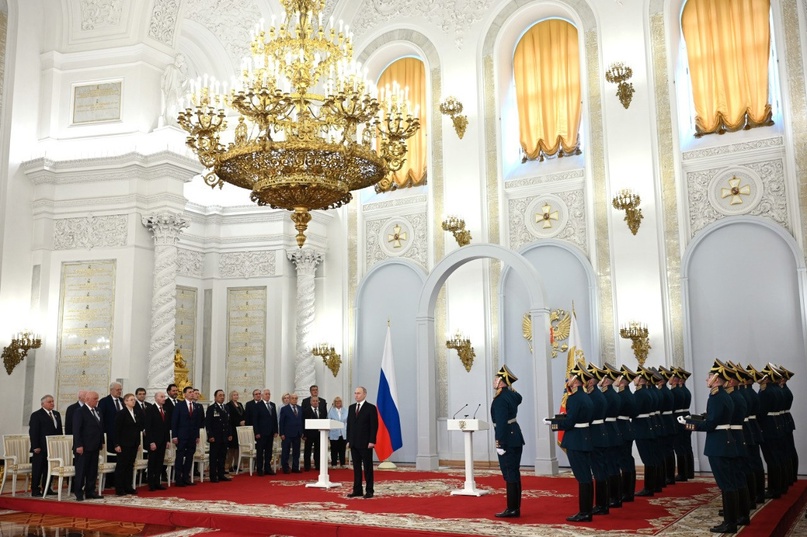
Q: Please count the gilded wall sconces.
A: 8